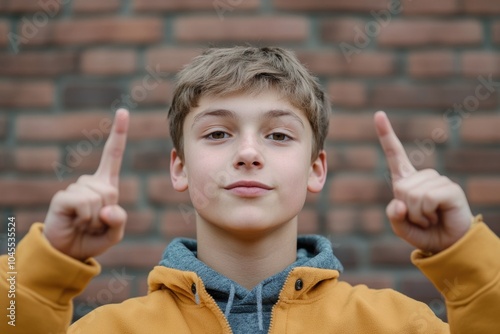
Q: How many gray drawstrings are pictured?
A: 2